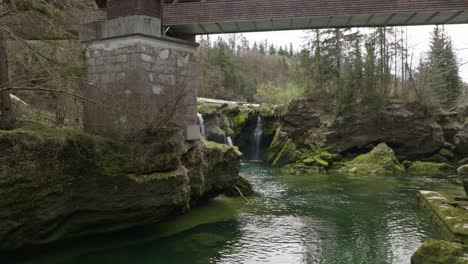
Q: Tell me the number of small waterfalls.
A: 3